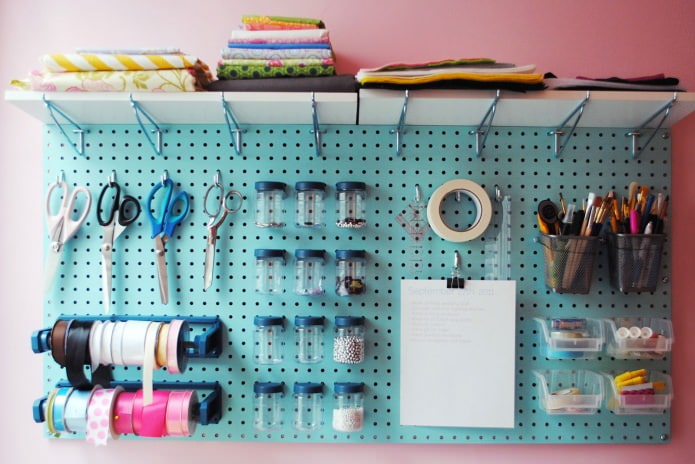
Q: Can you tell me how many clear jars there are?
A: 12